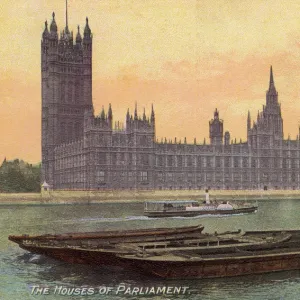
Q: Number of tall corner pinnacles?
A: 4